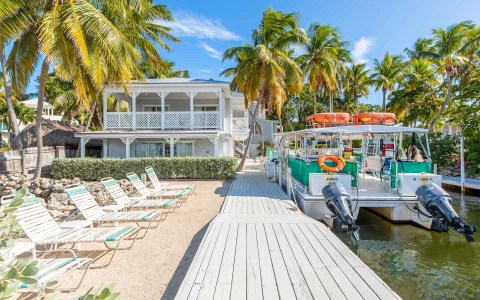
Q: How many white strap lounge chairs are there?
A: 6